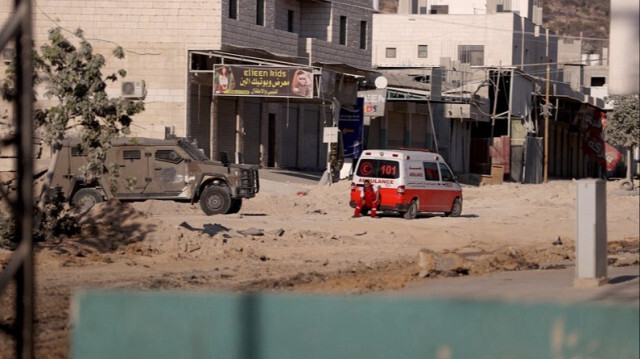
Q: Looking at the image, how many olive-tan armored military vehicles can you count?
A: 1